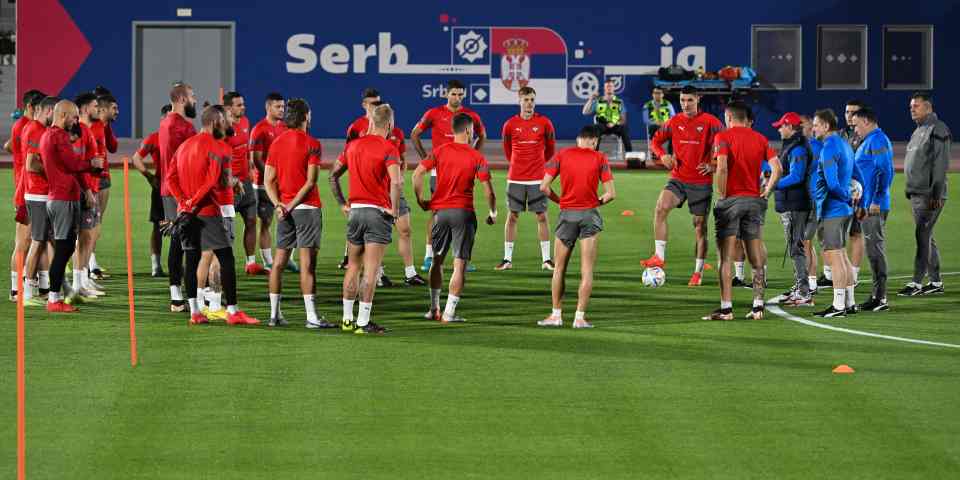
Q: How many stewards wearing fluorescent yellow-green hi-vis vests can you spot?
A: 2